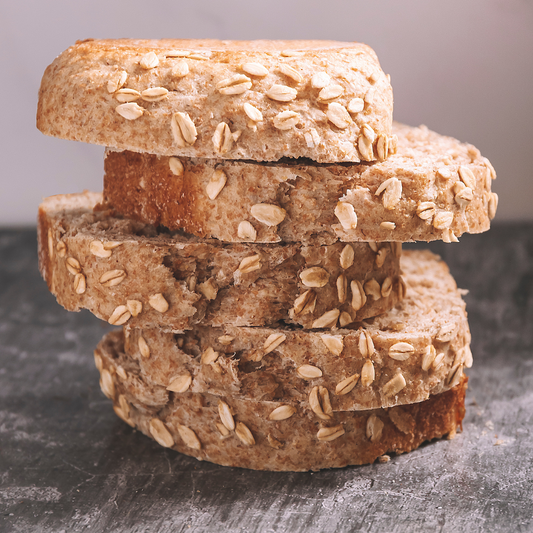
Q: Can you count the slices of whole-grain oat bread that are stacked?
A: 5